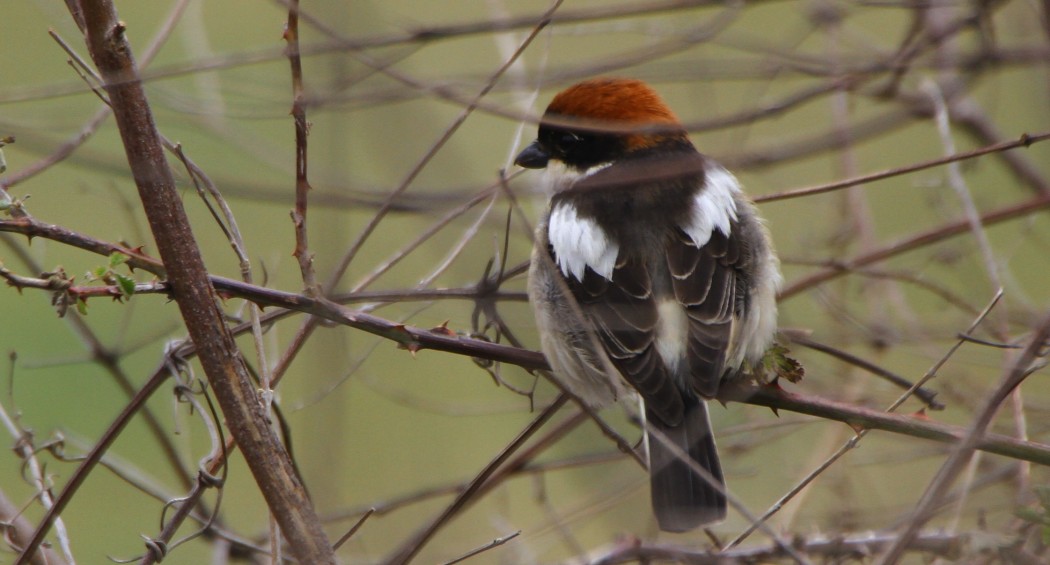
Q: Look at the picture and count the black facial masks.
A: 1